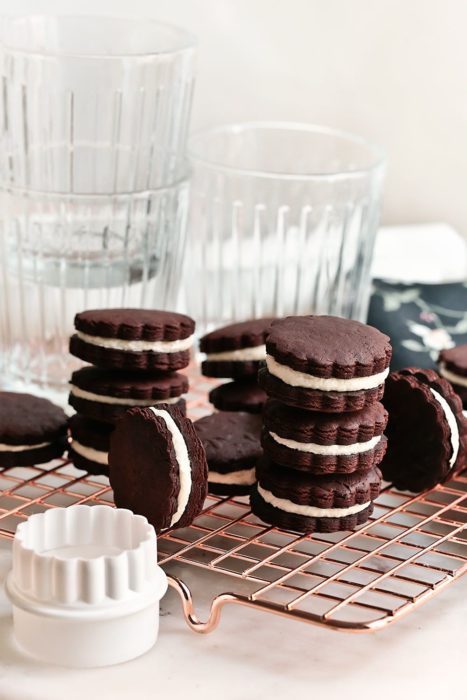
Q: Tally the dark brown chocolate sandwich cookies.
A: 13